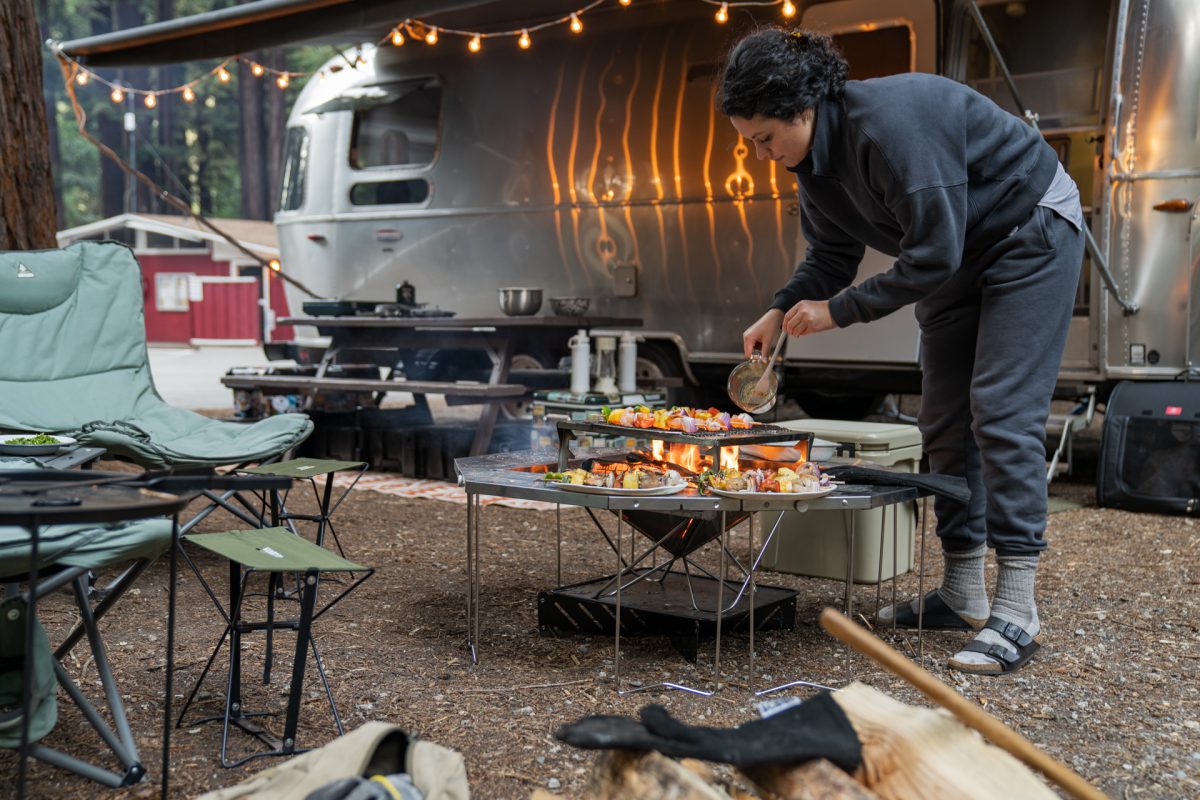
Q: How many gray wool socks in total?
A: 2